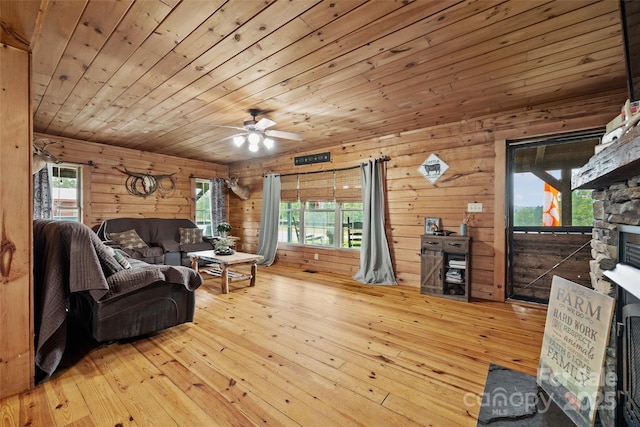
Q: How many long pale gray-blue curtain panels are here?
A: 2